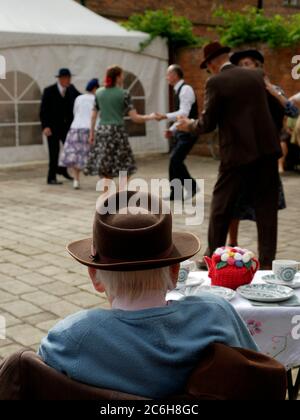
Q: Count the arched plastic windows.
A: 2